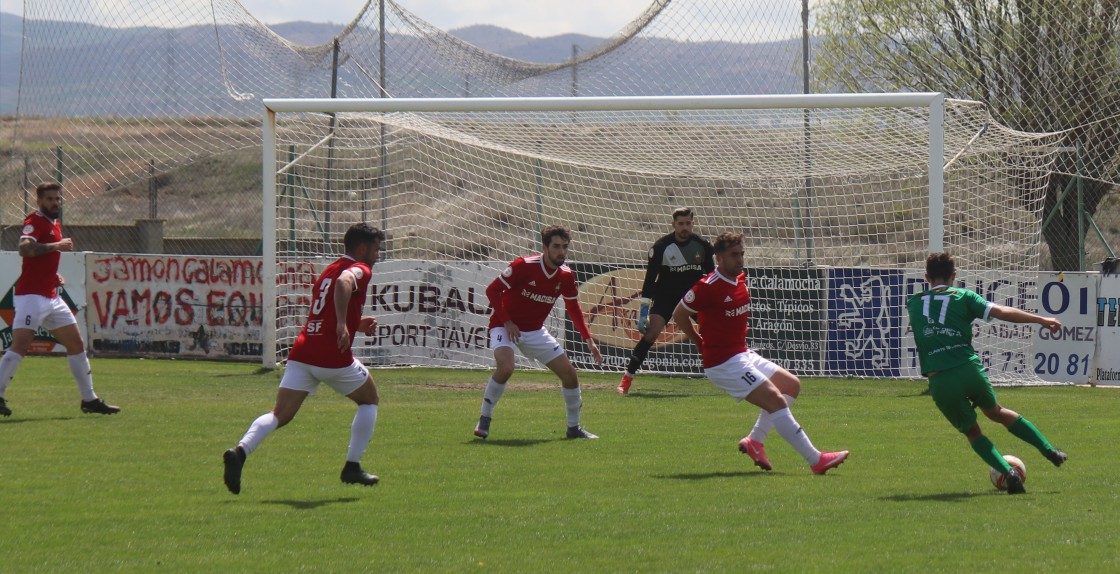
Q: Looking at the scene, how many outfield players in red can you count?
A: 4